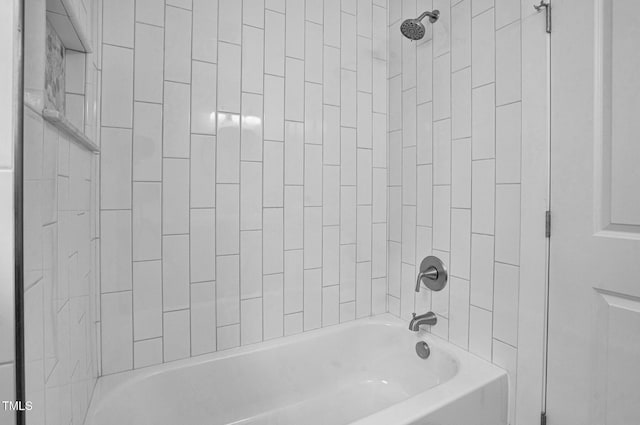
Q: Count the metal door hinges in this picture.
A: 3